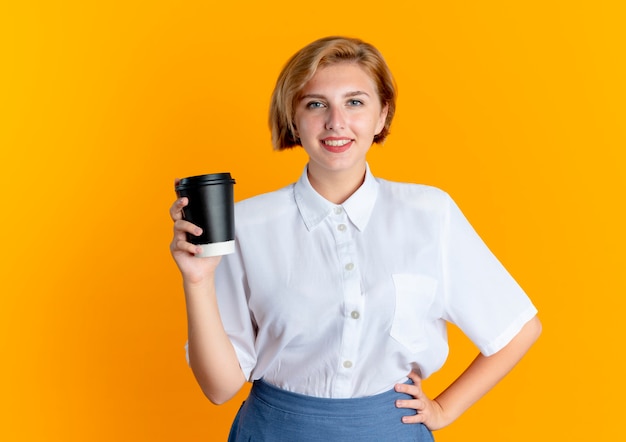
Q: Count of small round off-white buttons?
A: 5